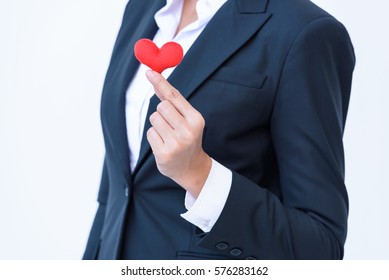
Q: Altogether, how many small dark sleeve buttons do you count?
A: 3